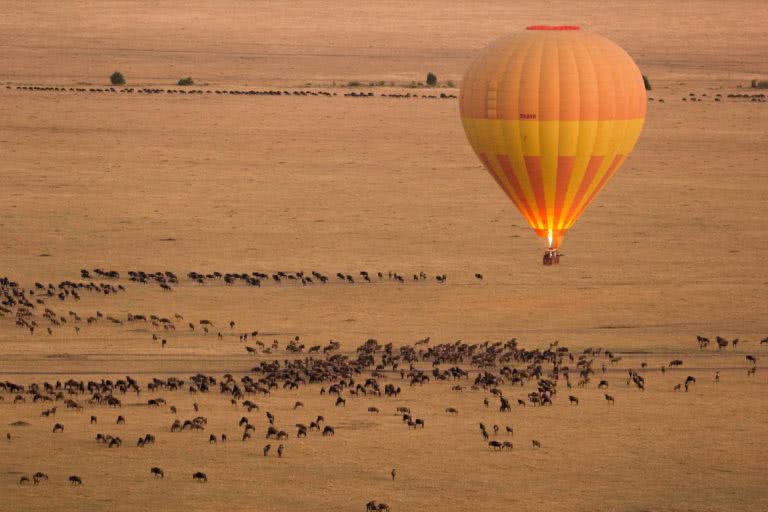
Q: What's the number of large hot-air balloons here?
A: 1